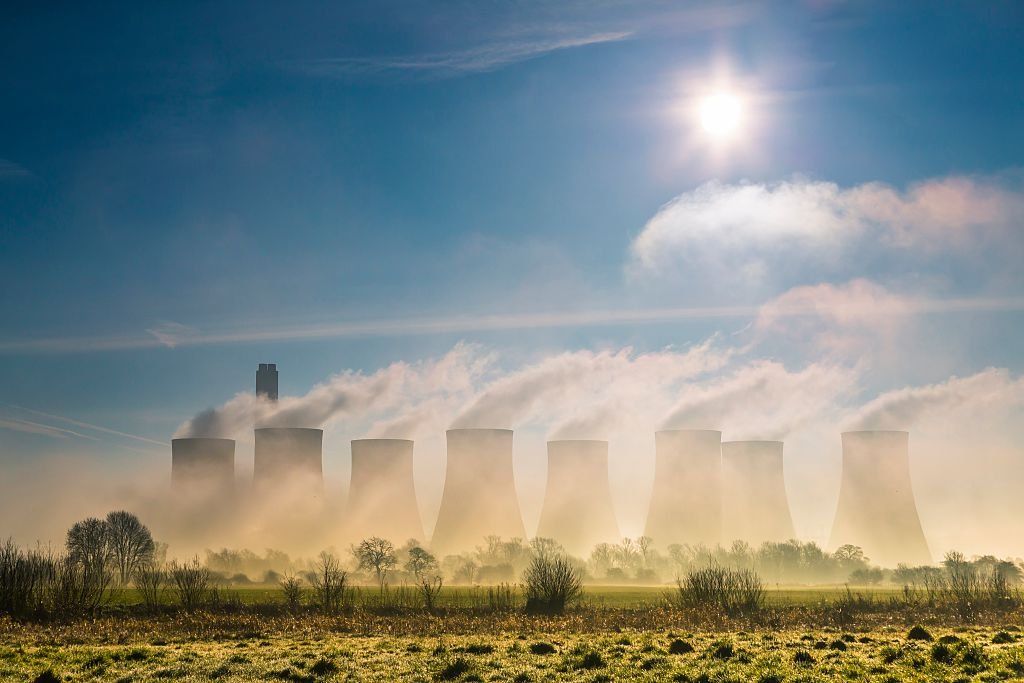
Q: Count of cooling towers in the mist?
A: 8